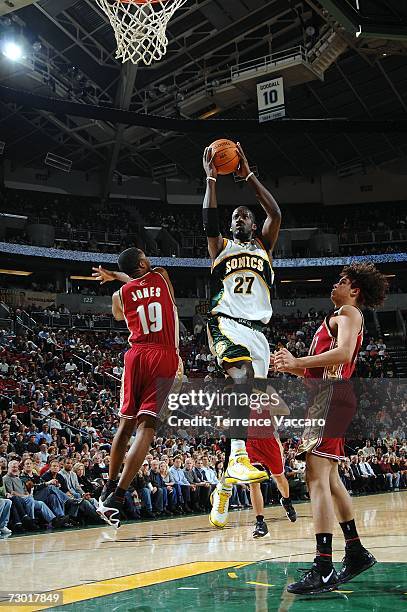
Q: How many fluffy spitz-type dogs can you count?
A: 0